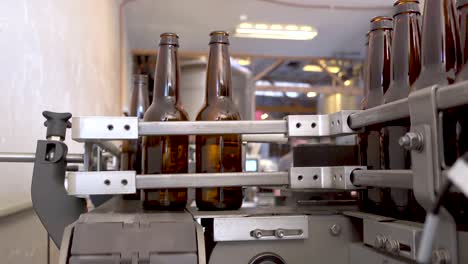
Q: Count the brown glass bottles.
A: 8